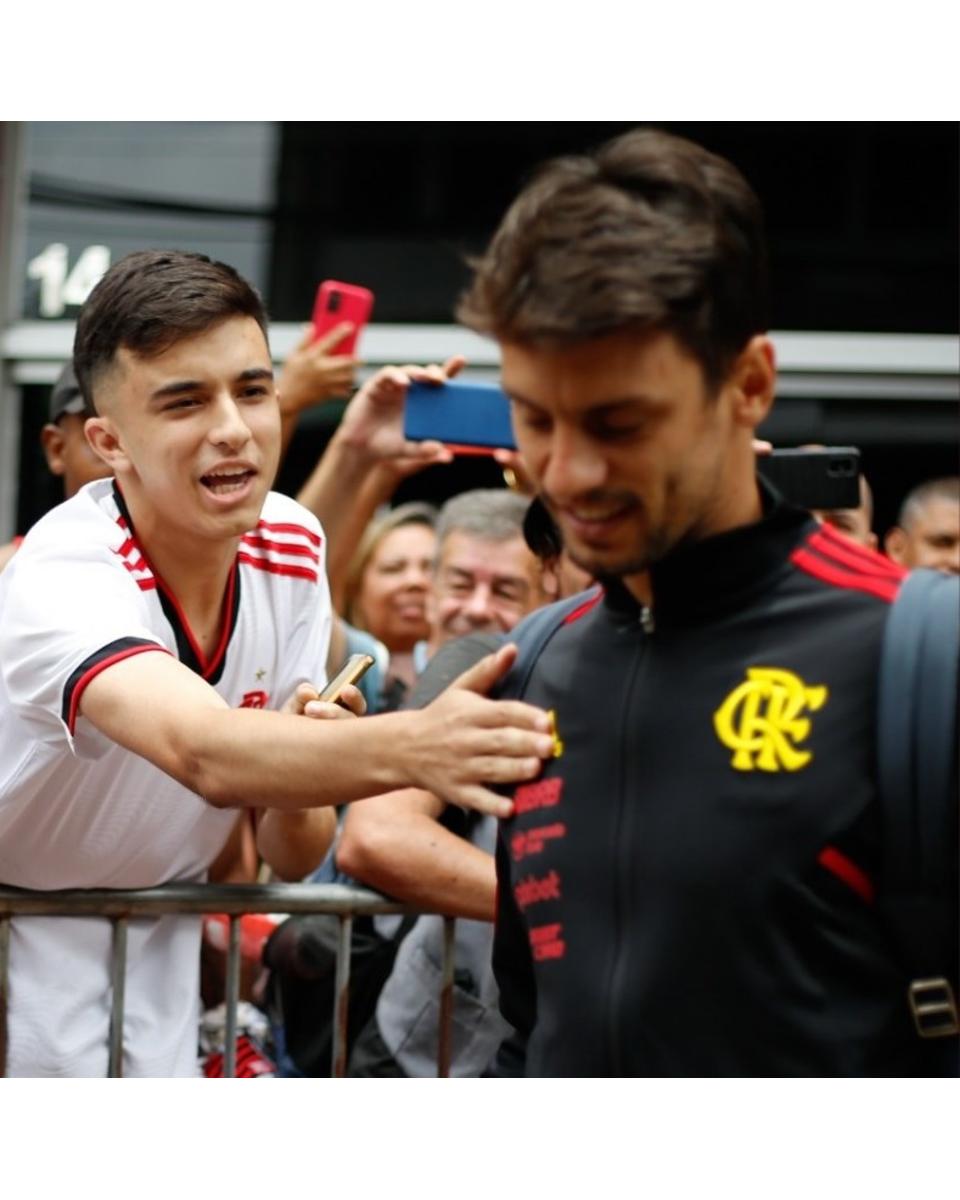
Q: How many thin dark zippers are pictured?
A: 1